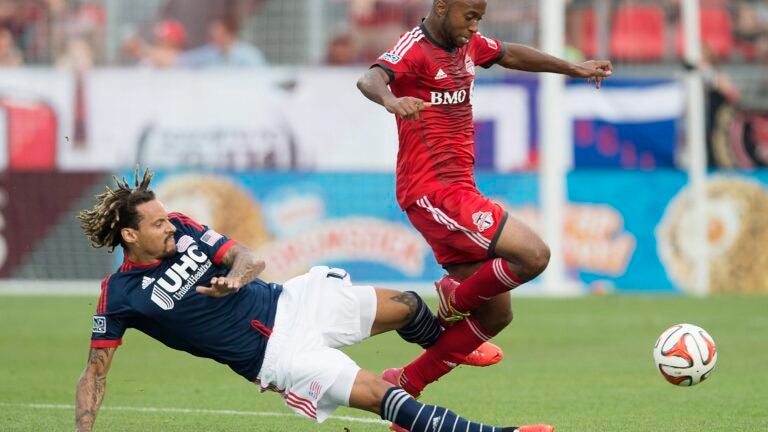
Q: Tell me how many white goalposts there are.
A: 2